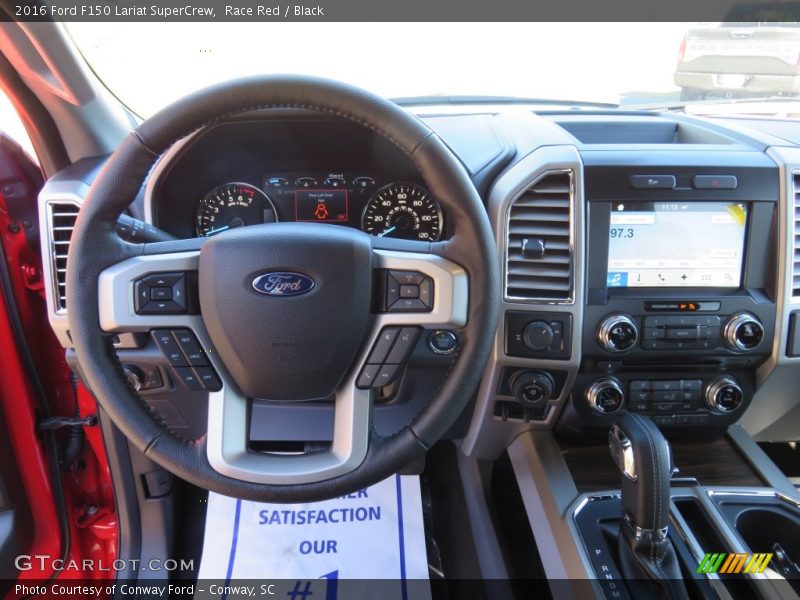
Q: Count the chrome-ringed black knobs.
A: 4